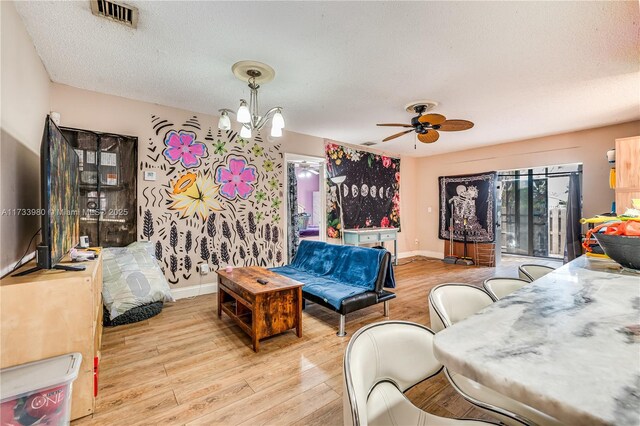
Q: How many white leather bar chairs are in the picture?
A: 4